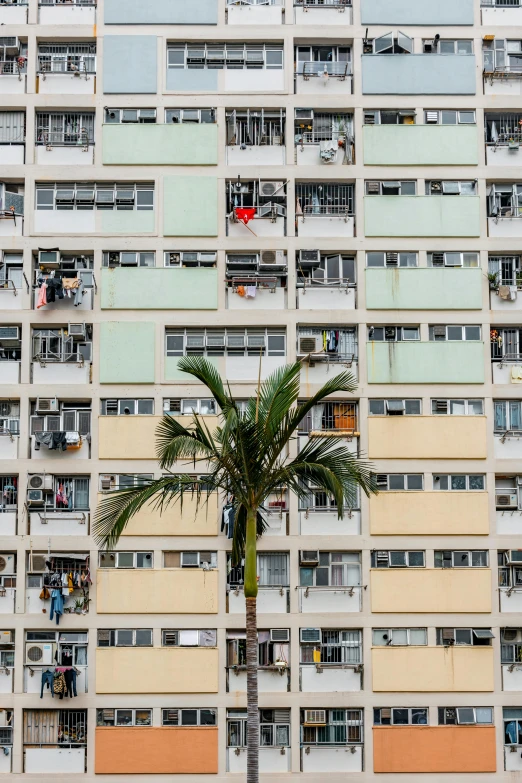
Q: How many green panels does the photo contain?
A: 8